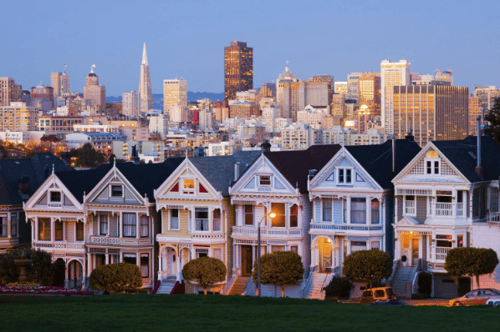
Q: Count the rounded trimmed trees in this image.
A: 5